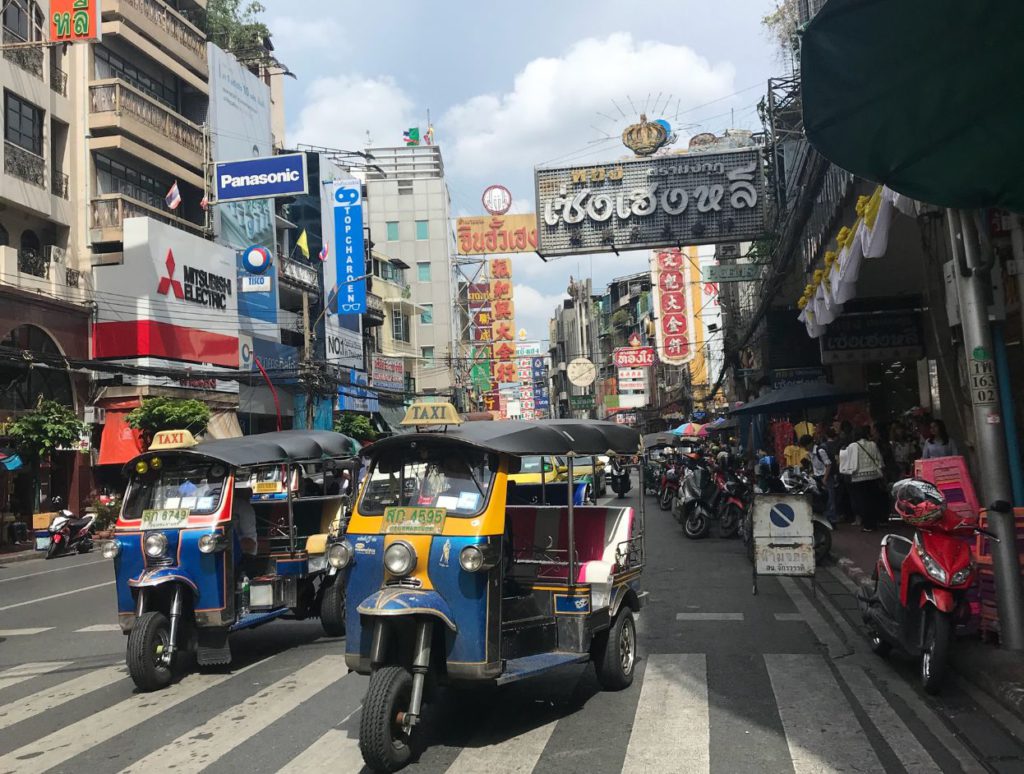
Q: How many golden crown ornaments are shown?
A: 1